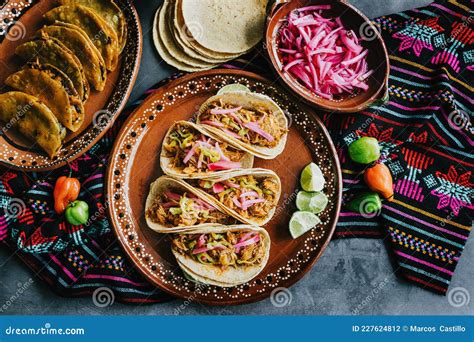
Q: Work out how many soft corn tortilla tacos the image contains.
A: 5